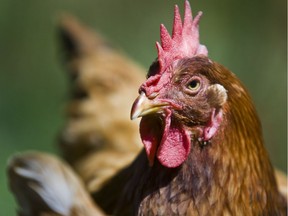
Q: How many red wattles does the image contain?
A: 2